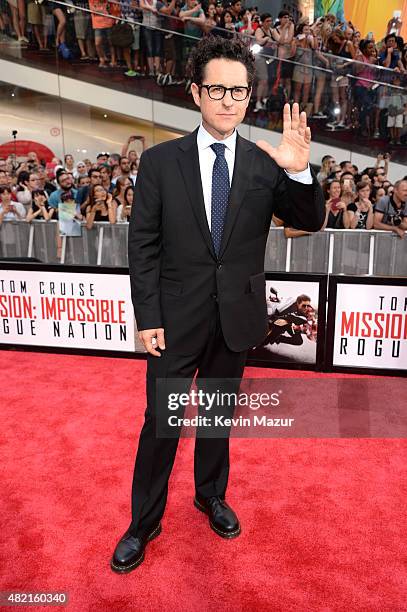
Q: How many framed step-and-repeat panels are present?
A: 3